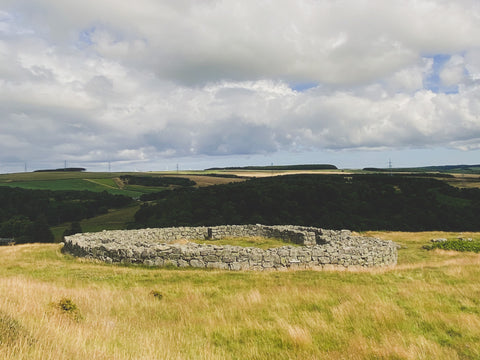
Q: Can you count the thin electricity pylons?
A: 6